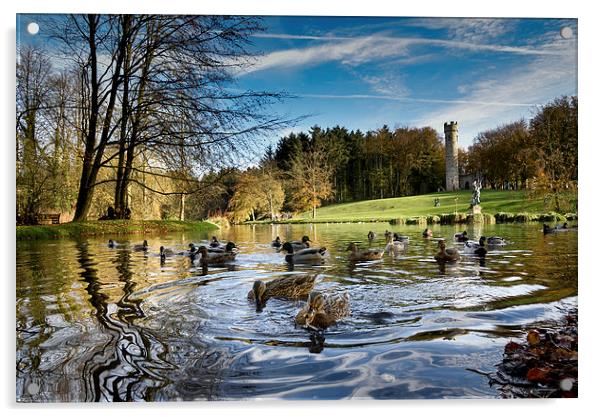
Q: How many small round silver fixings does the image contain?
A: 4